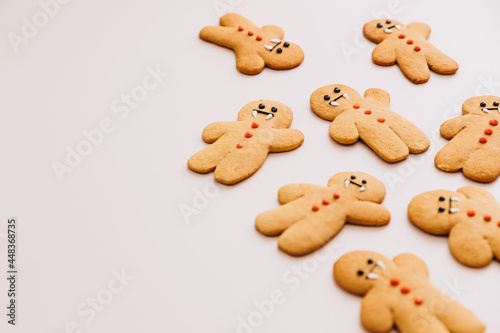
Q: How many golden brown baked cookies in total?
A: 8